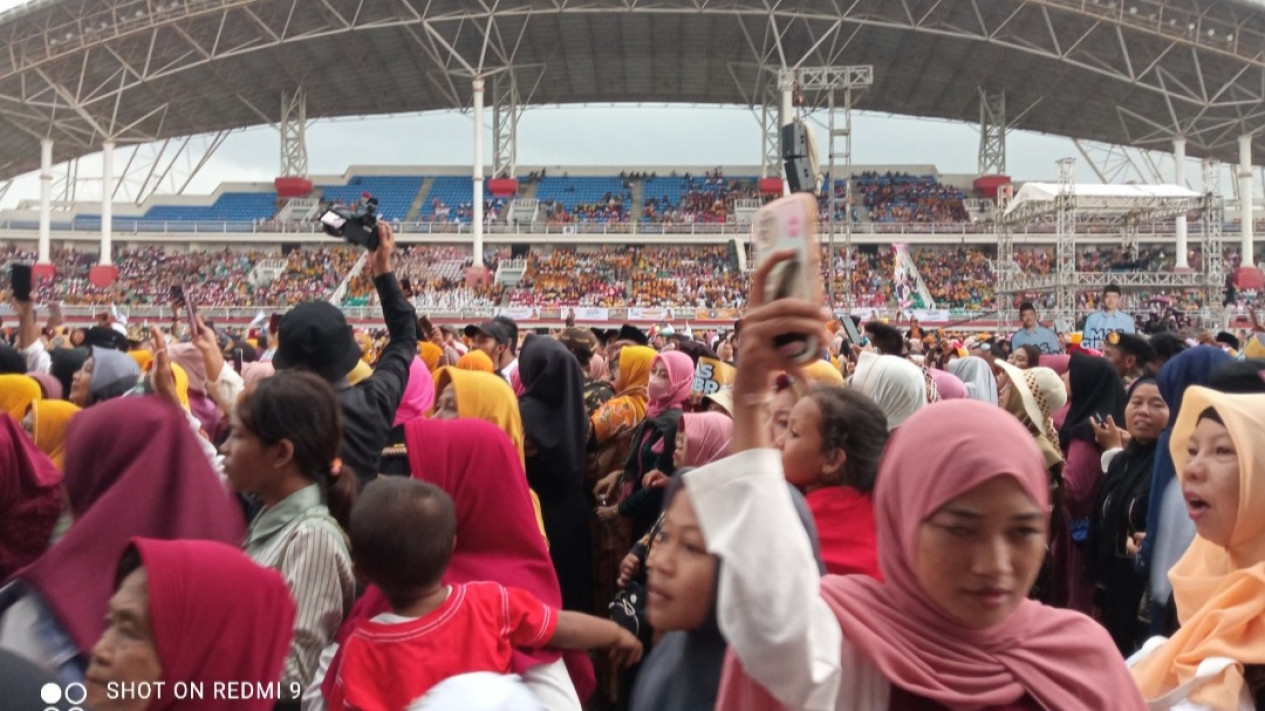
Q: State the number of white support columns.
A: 6